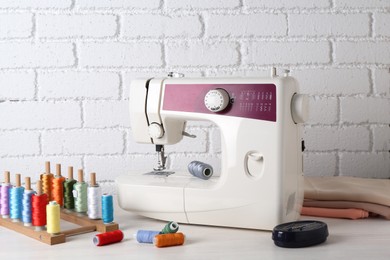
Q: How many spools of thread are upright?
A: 11